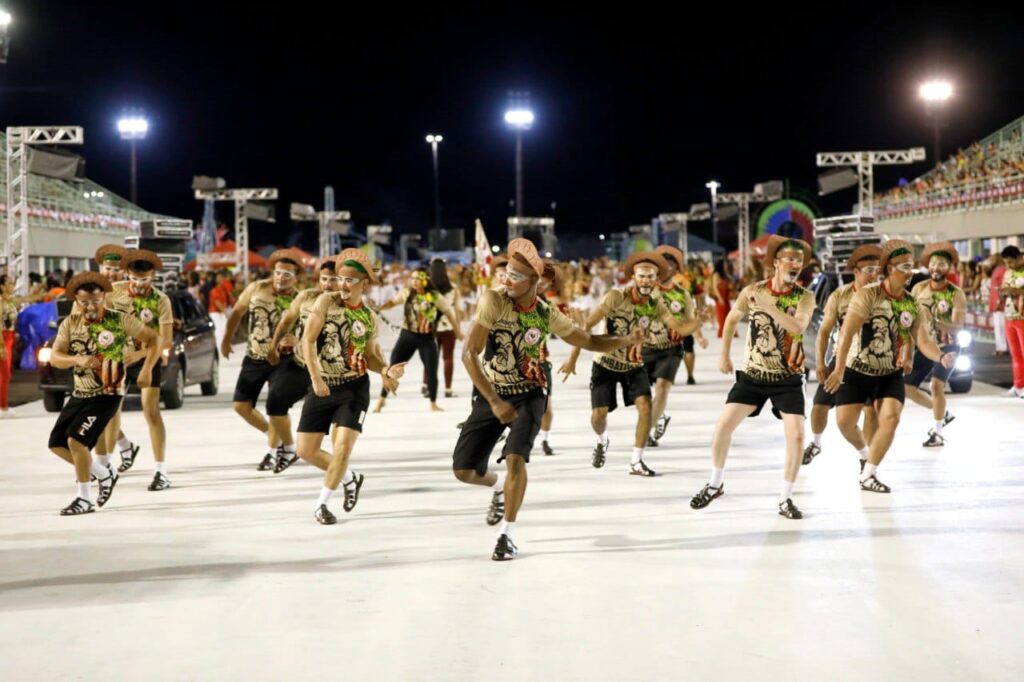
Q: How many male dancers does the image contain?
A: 15